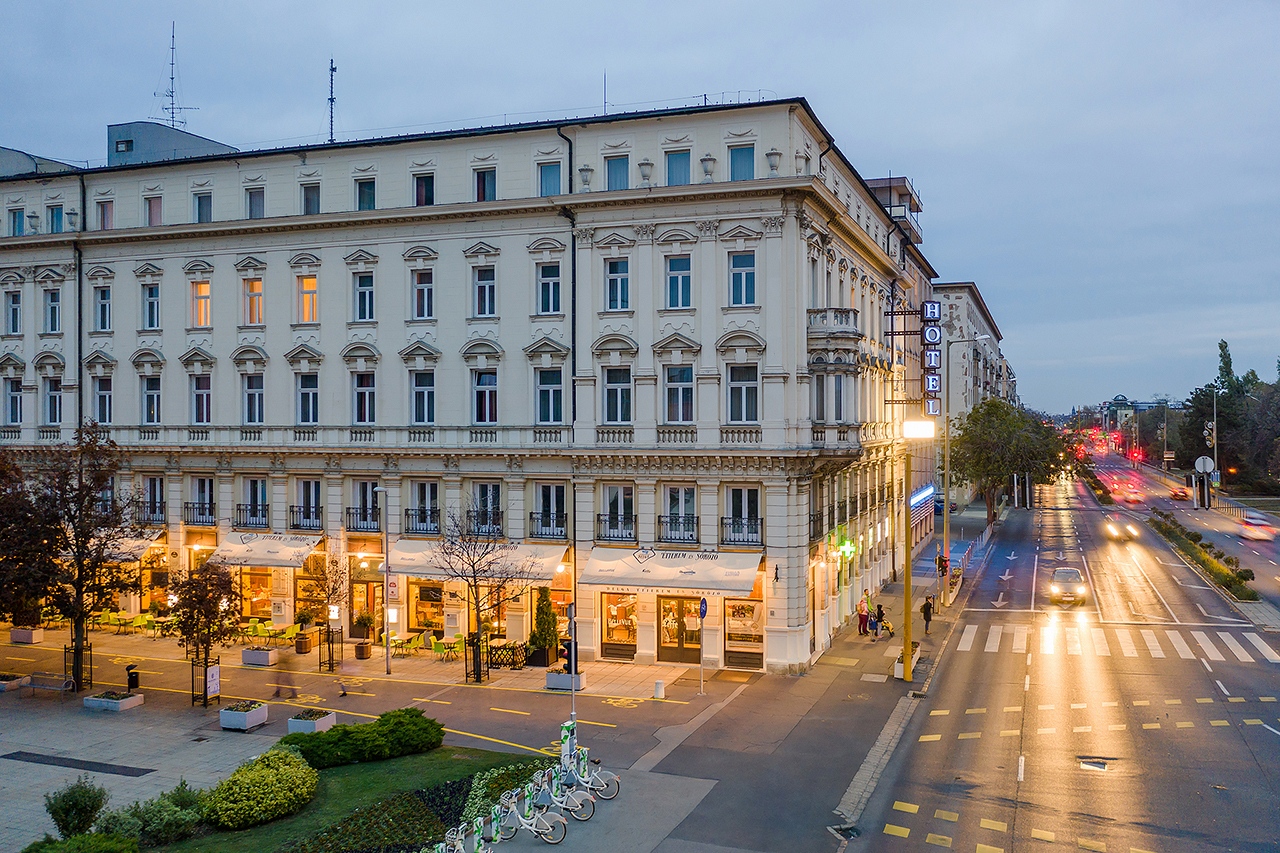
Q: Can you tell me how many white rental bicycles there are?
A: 4